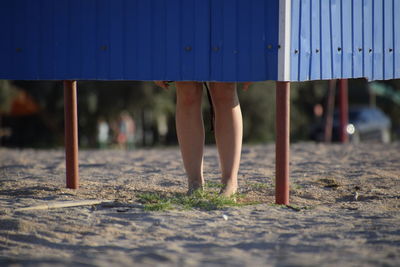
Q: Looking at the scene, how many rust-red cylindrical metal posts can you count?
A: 2